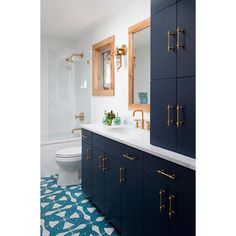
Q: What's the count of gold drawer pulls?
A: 13